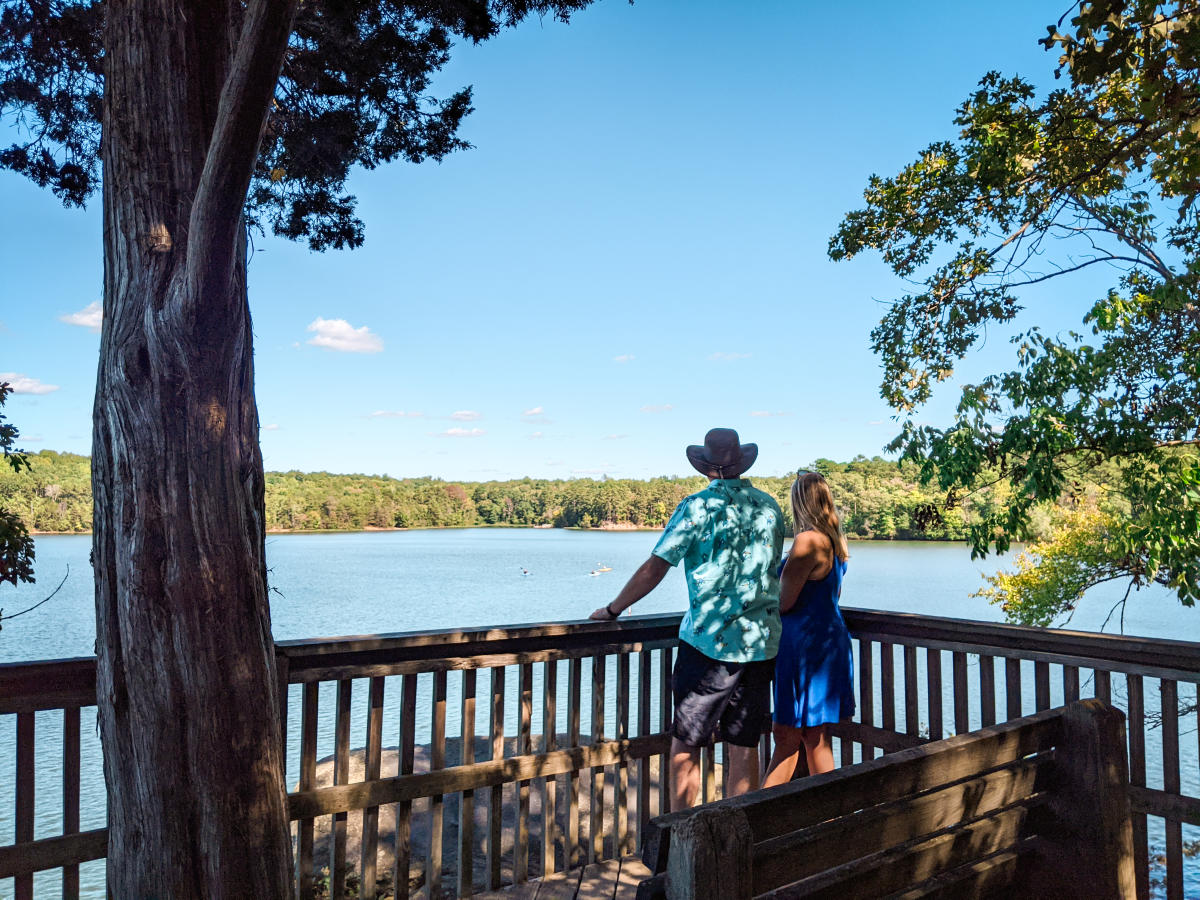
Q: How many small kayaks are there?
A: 3